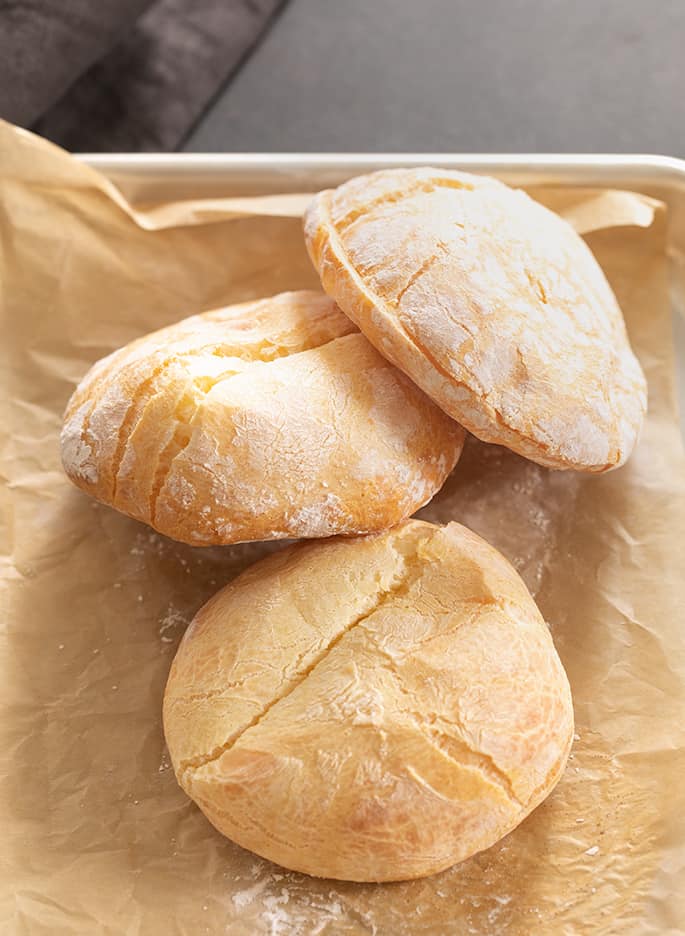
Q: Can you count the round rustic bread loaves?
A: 3